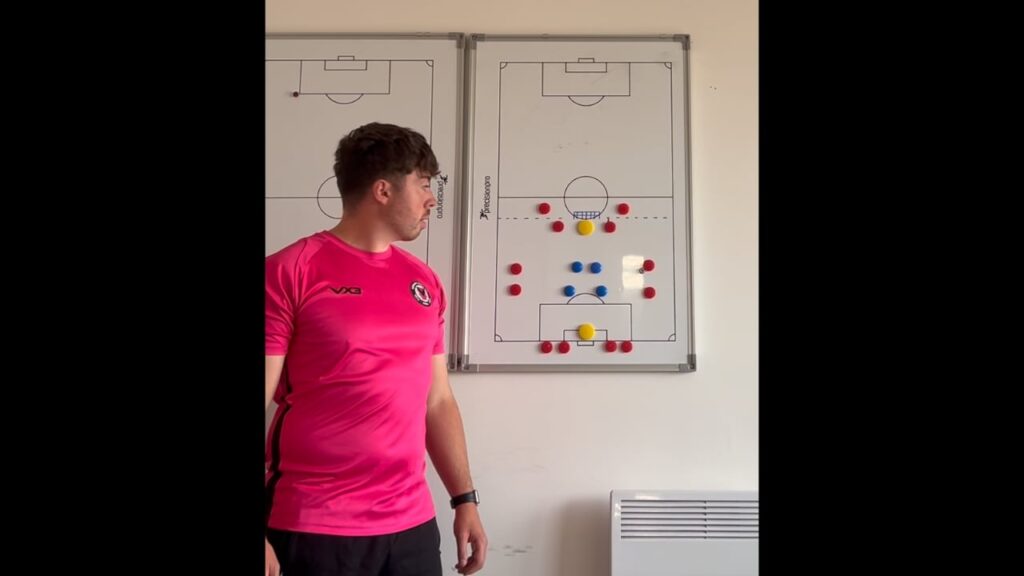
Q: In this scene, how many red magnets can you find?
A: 12